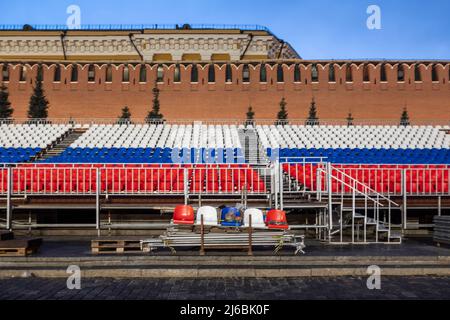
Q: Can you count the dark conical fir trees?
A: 9